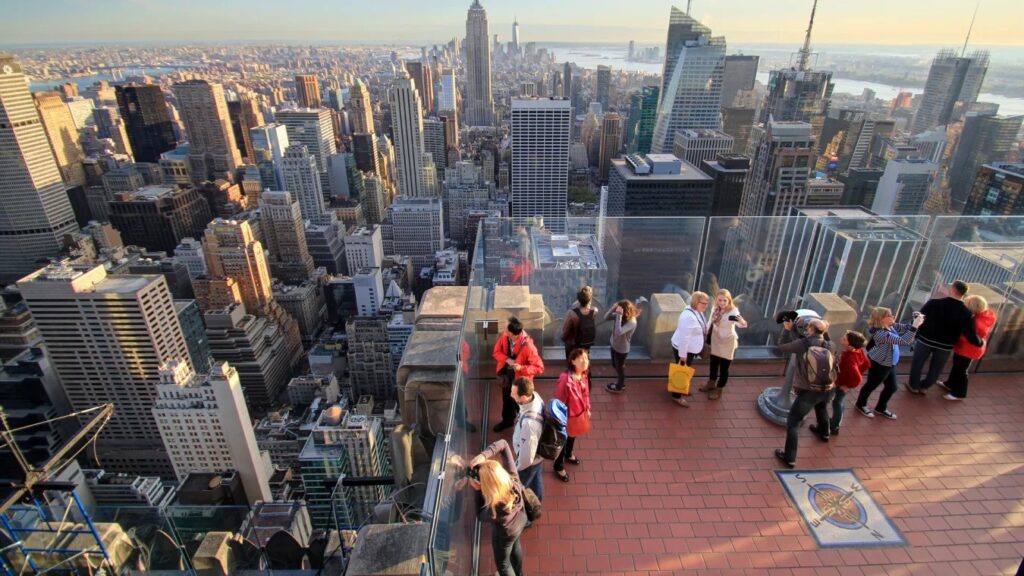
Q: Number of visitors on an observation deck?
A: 13